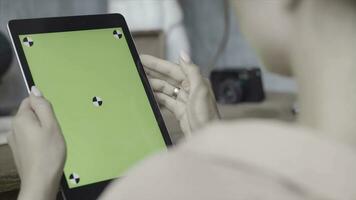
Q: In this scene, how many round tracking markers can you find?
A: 4